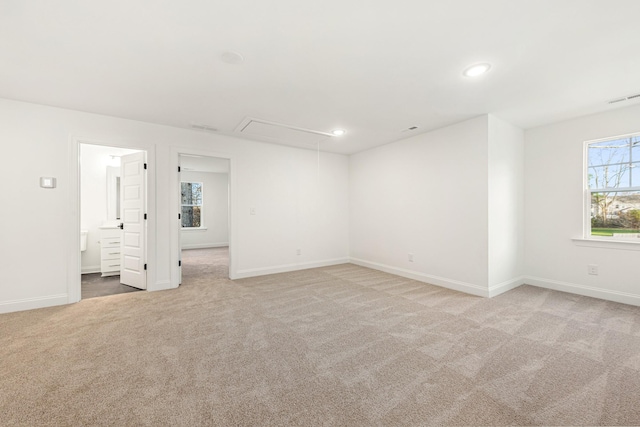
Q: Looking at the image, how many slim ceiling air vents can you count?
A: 3